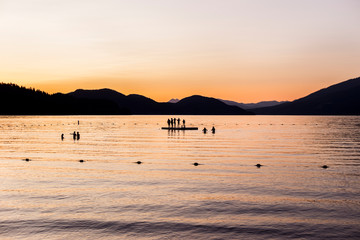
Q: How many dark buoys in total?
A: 6